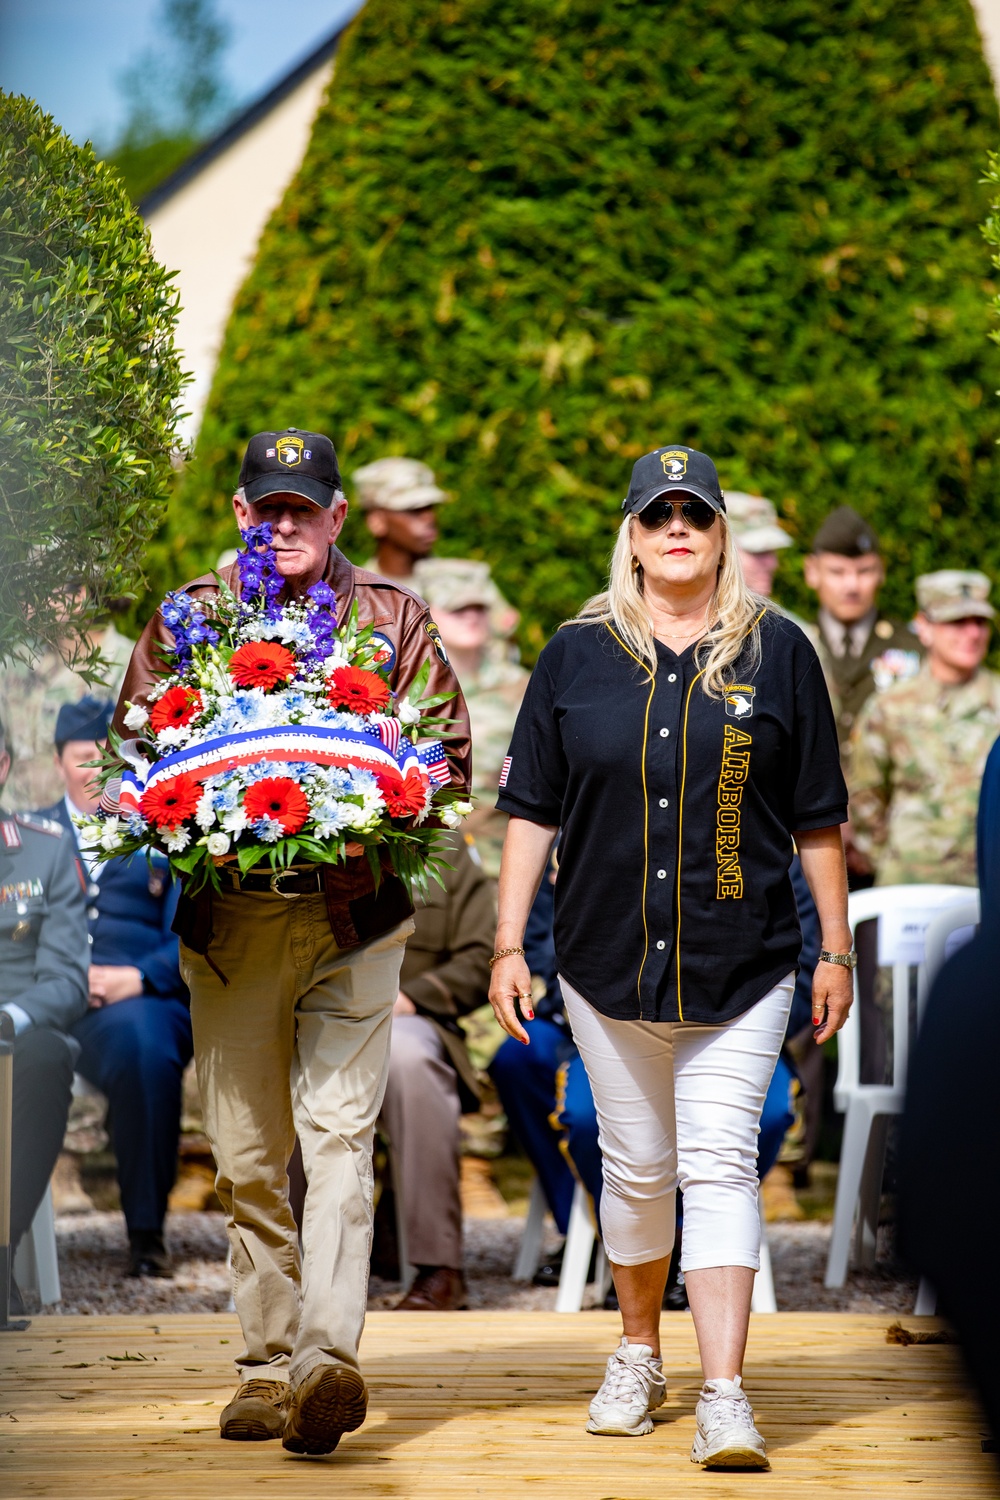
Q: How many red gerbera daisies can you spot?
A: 6